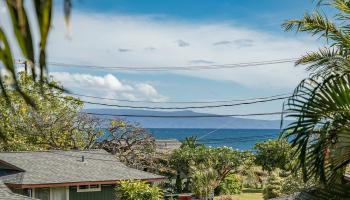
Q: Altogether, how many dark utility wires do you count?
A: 5